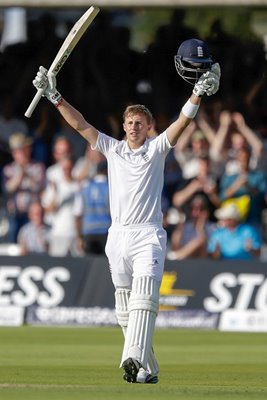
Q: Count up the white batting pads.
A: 2